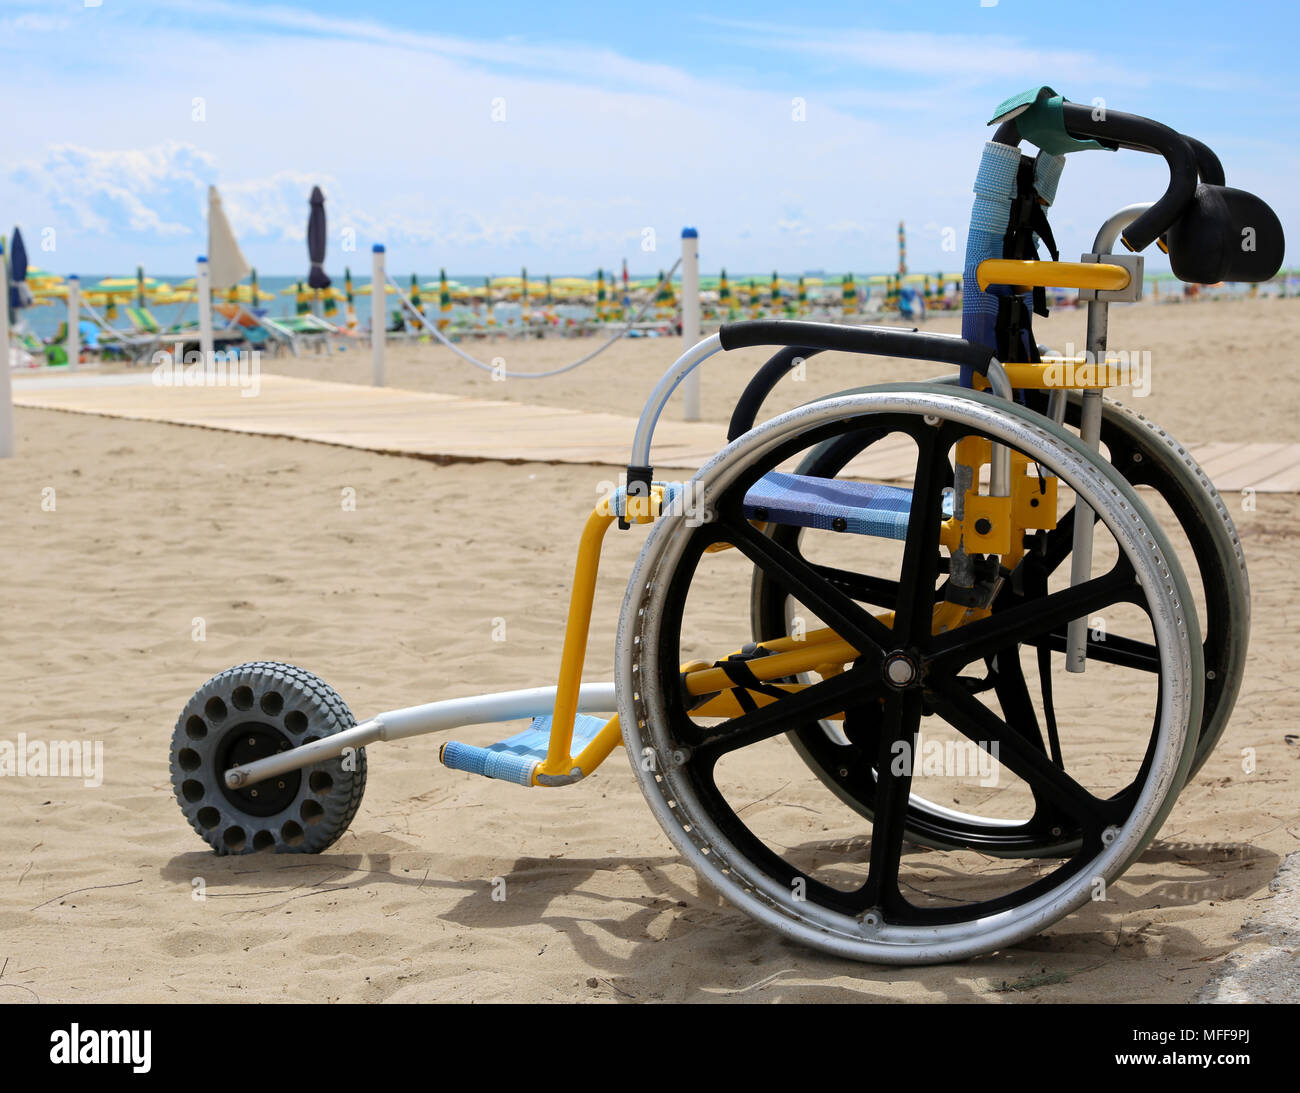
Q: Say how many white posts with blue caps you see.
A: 5